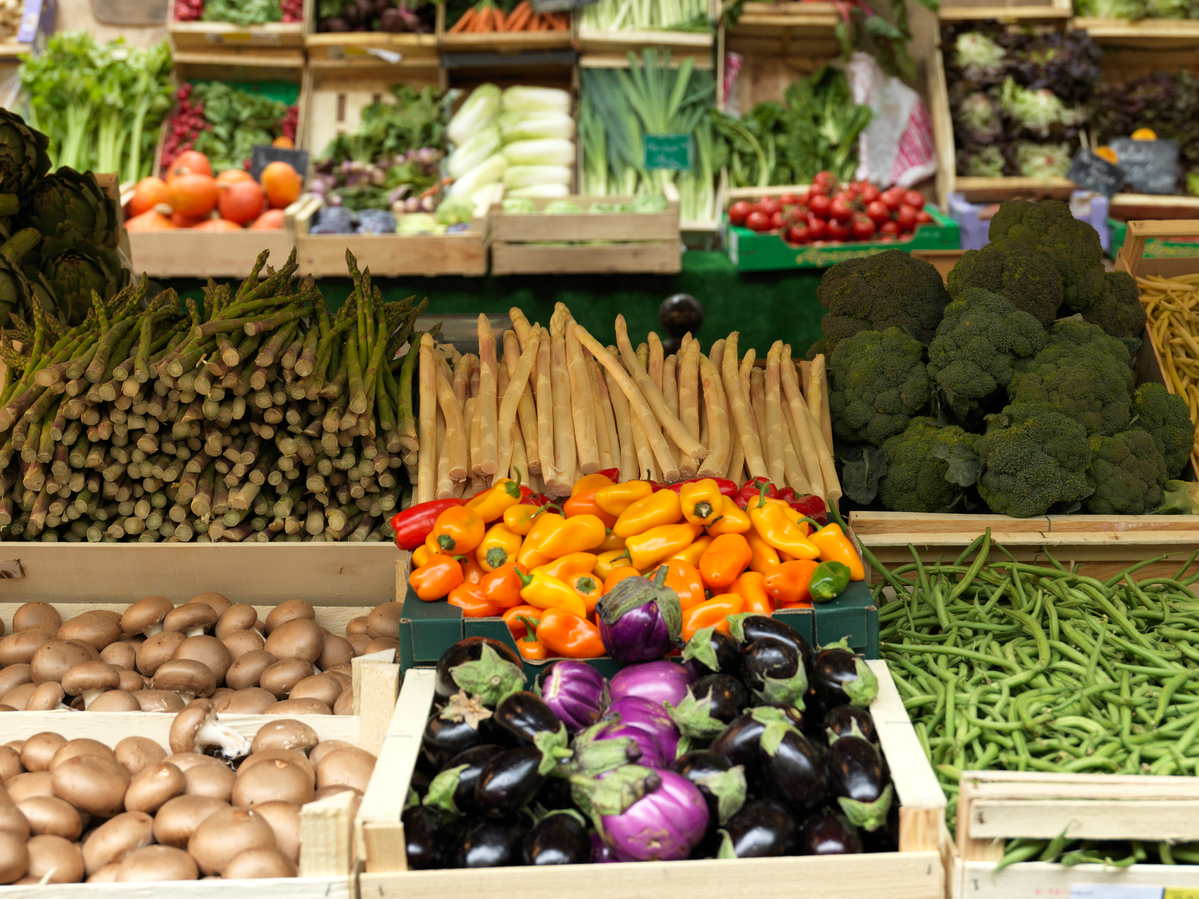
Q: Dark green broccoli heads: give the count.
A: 11